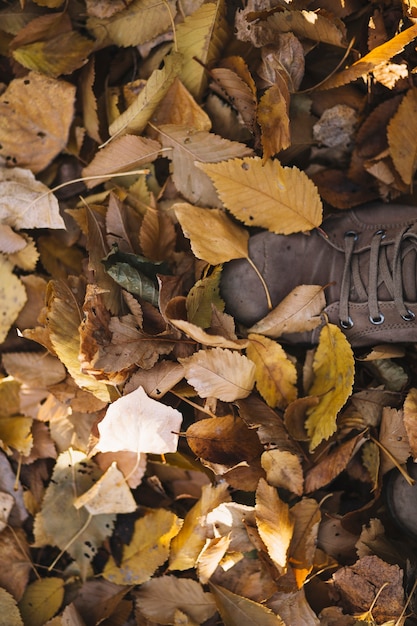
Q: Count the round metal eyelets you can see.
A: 5